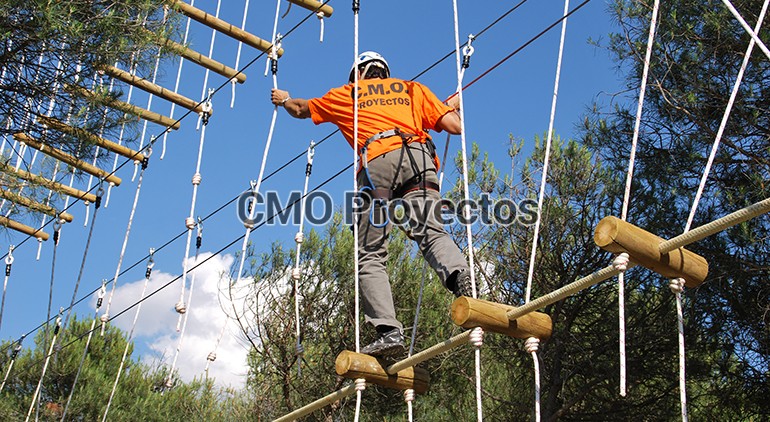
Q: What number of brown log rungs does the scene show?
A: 13